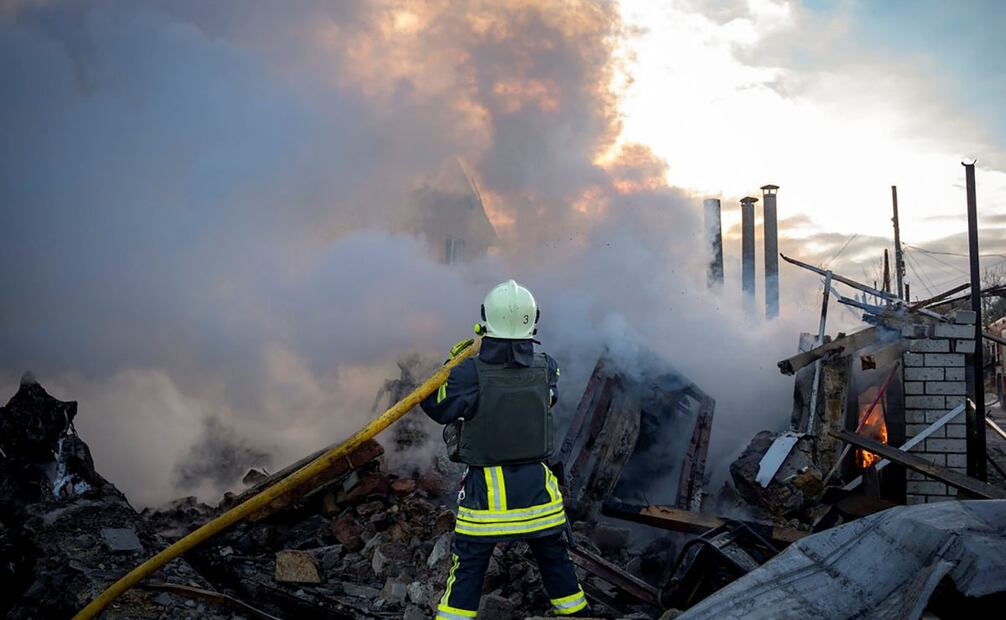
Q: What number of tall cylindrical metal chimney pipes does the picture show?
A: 3